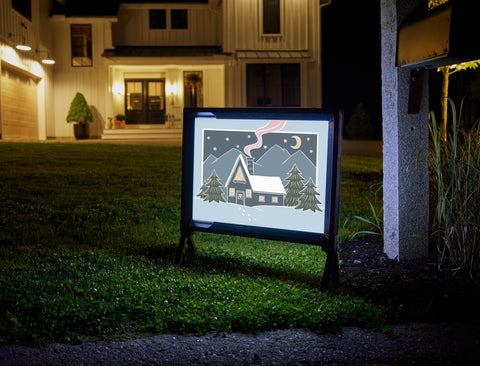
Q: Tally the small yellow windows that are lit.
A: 4